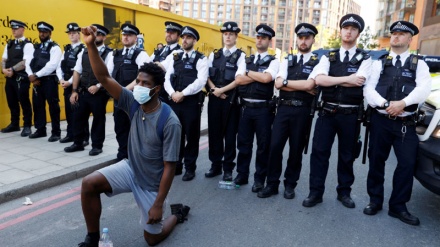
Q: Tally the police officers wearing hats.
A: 12